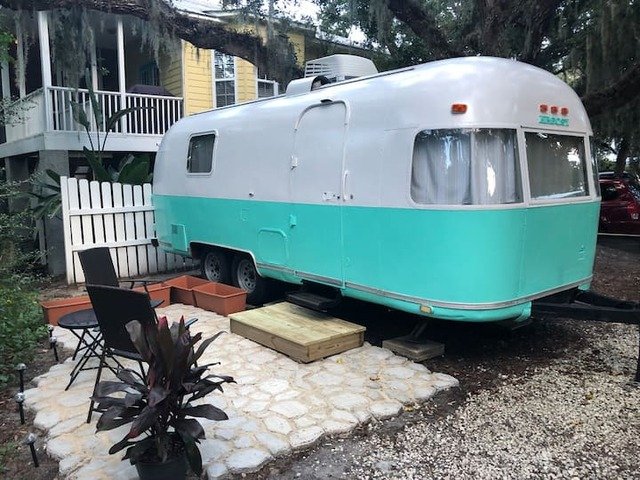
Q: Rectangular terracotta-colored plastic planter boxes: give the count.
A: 4